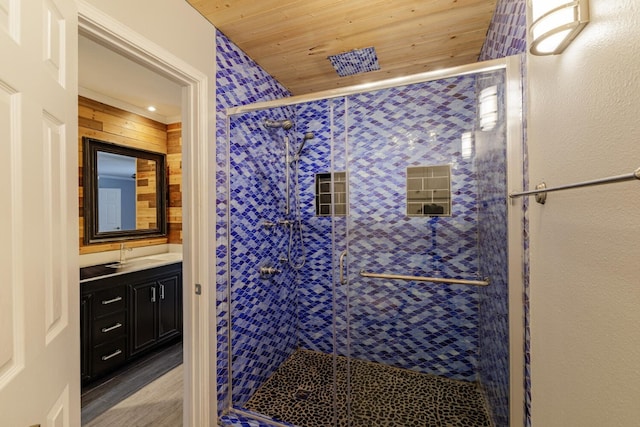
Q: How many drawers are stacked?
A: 3